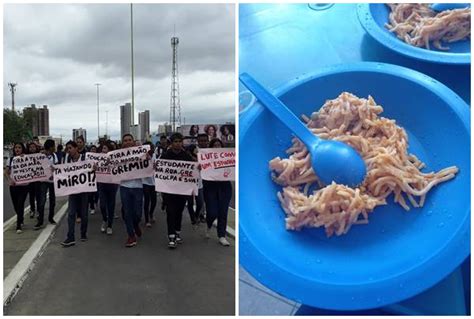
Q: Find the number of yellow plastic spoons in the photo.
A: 0